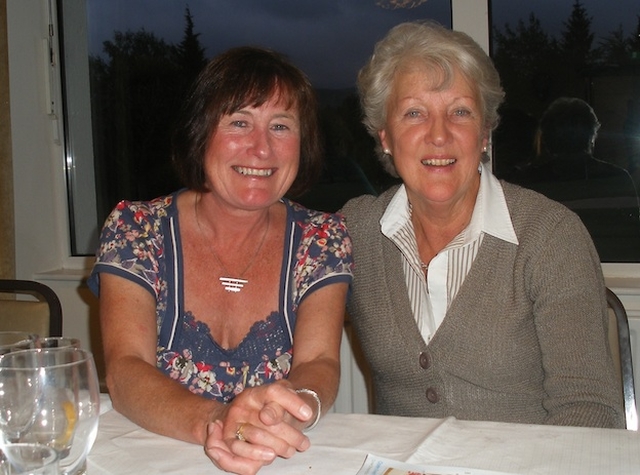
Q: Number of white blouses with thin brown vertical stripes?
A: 1